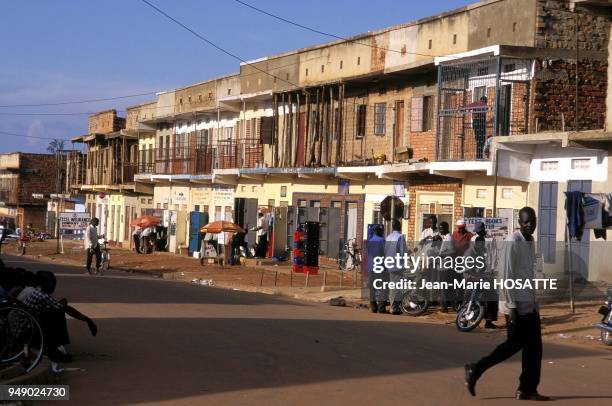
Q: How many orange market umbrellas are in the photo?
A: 2